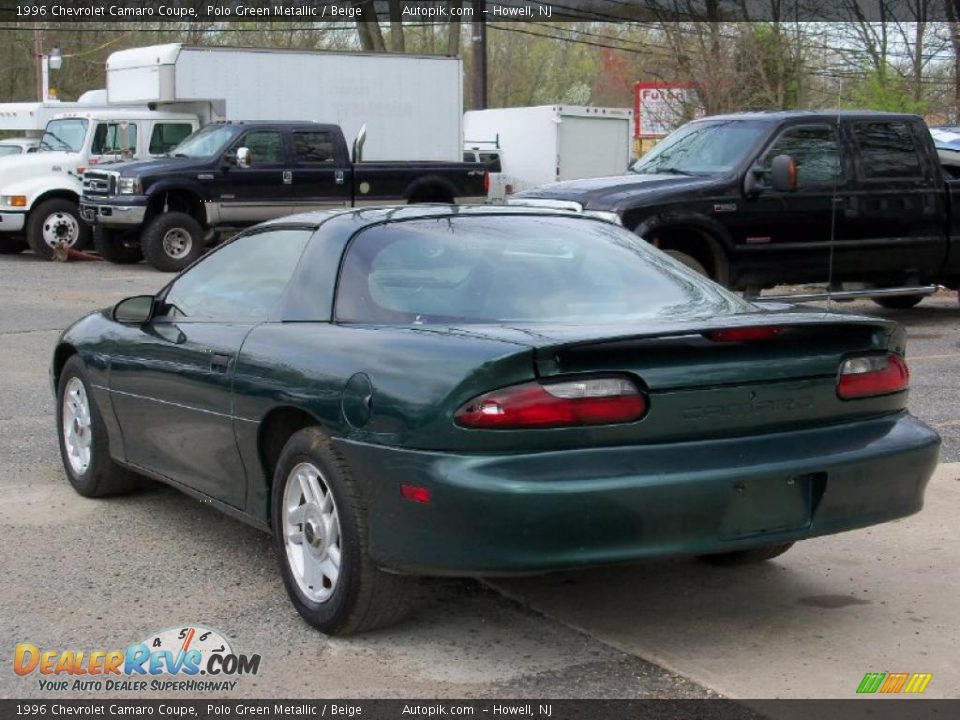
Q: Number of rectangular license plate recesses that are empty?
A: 1